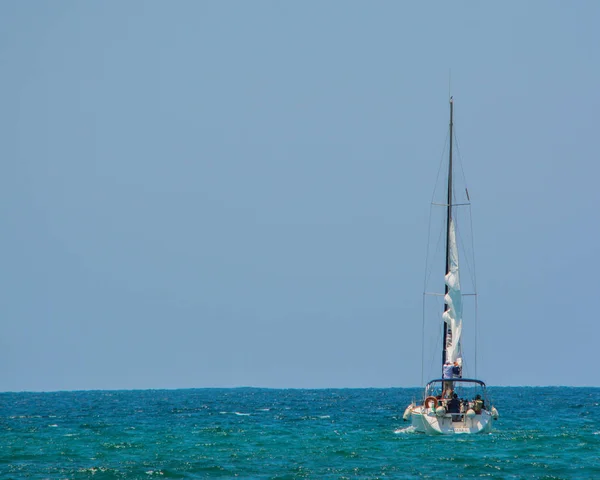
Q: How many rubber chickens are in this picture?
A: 0